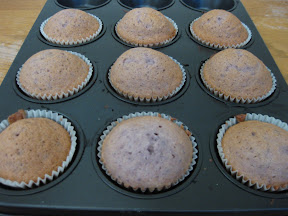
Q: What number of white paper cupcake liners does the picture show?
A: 9